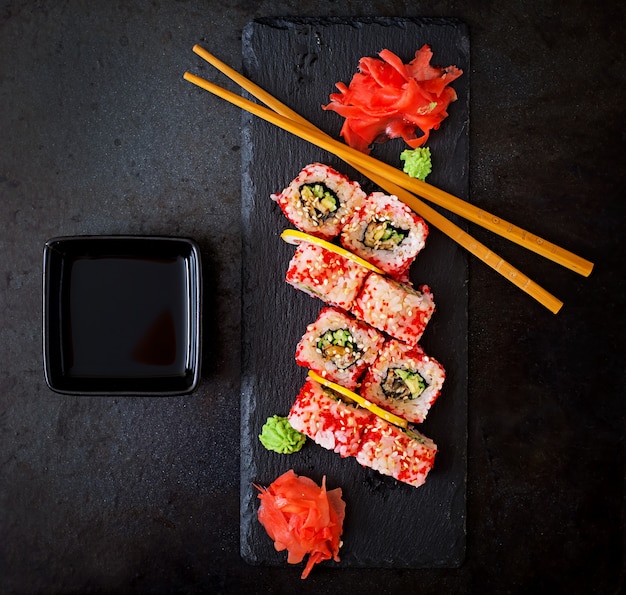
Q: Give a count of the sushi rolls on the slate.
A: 8